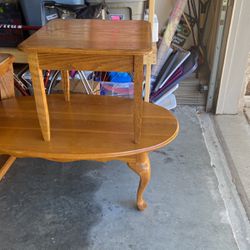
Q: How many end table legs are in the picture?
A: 3